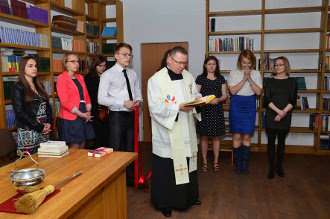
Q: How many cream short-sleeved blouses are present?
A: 1